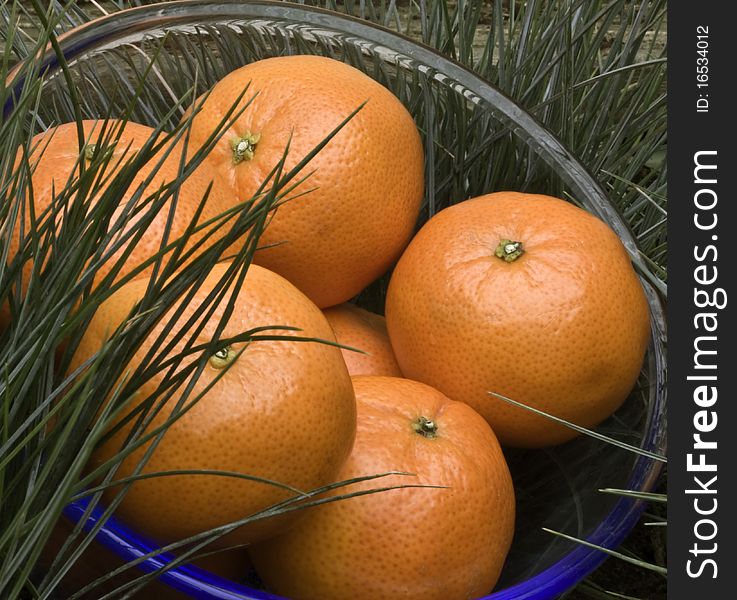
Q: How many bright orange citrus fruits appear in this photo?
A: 6